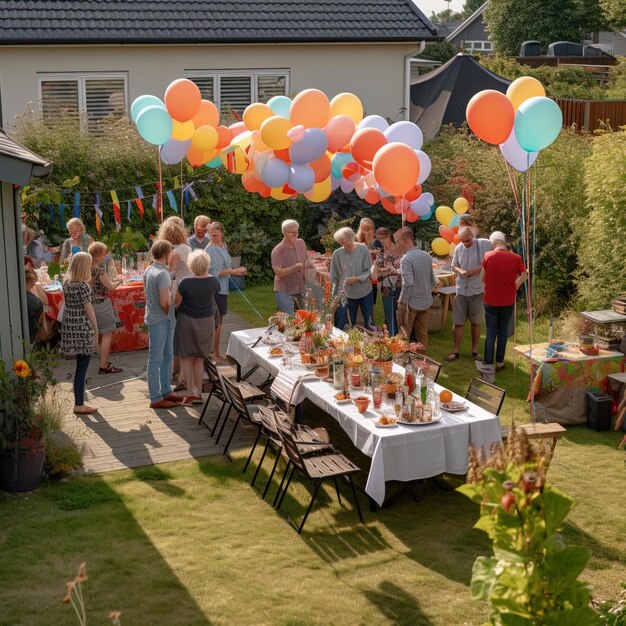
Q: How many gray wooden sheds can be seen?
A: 1